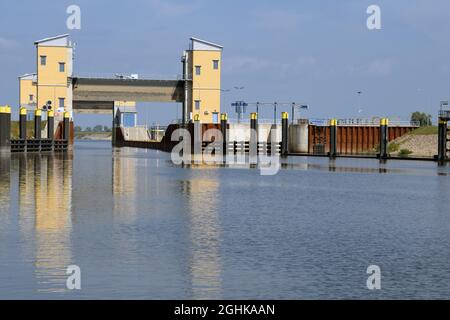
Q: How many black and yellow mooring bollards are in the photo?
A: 12